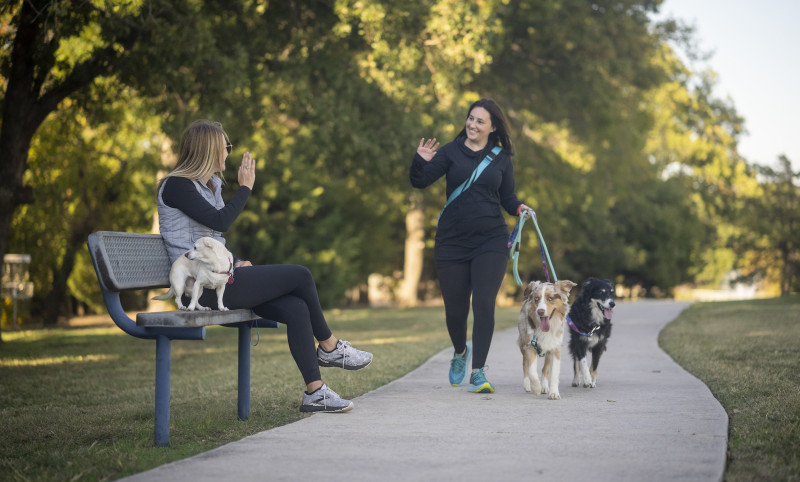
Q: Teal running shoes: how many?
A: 2